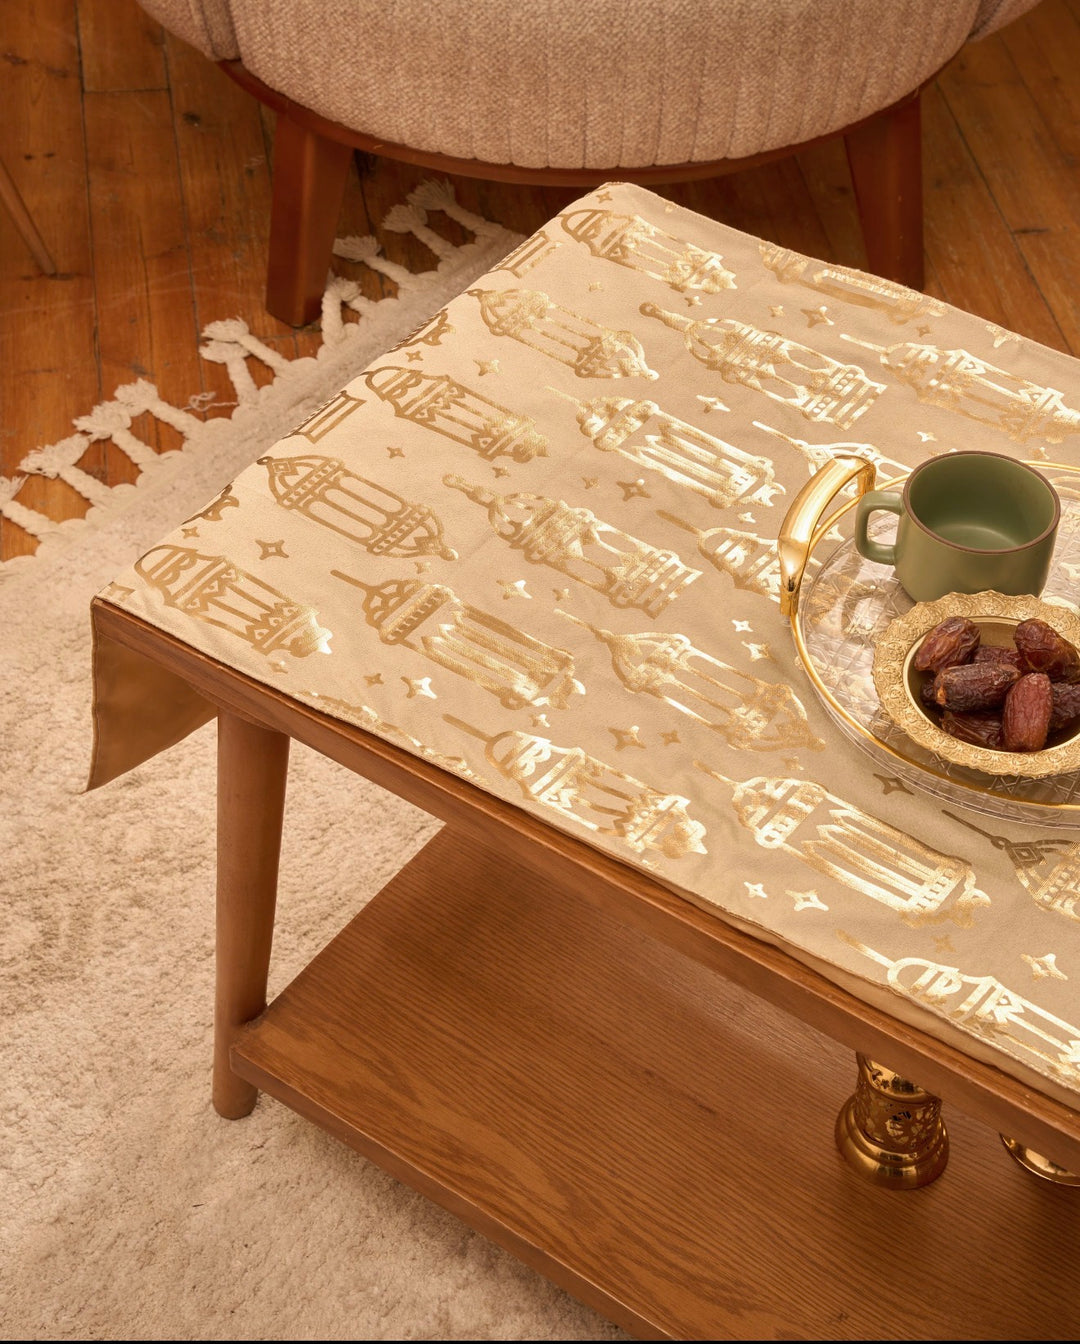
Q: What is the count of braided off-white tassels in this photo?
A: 11